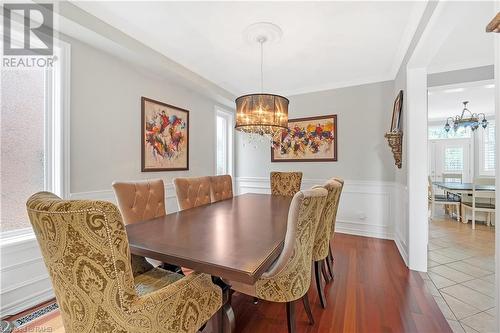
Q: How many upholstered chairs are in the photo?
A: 8